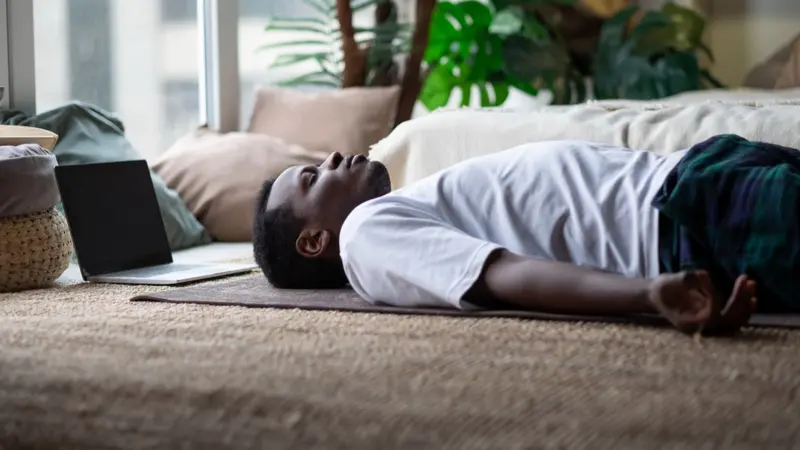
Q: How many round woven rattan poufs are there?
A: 1